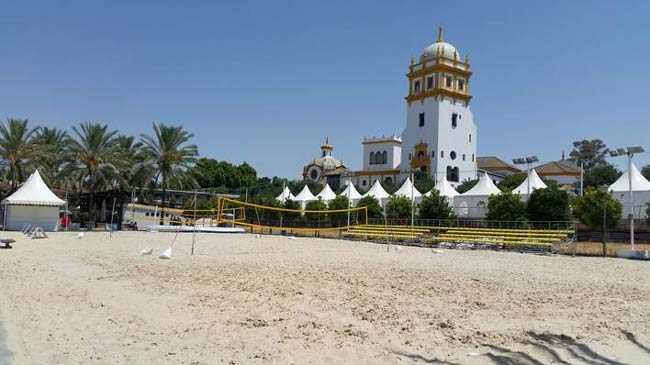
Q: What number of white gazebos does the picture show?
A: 11